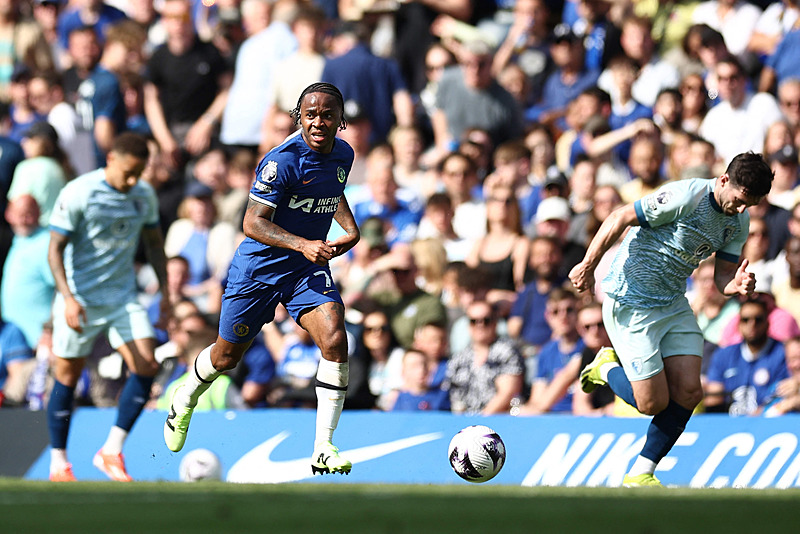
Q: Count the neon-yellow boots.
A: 4